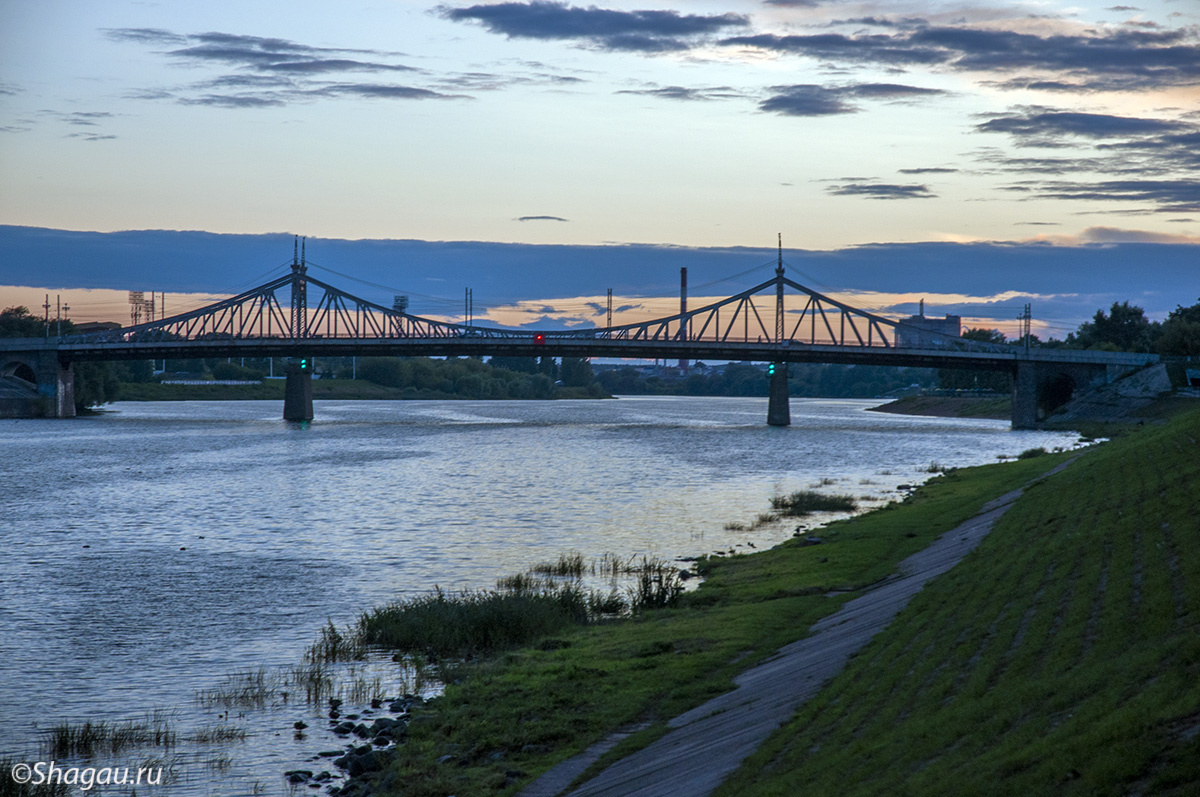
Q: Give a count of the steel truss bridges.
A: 1